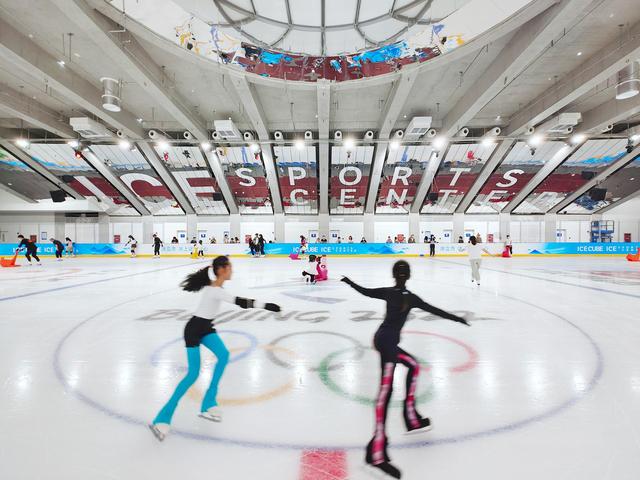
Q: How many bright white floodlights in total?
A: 14